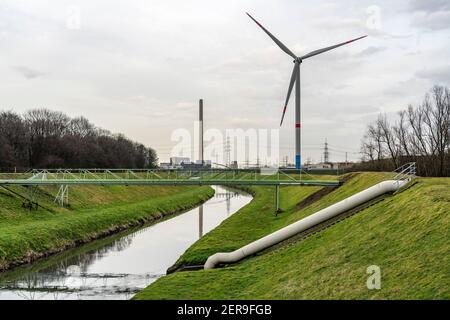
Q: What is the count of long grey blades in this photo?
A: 3